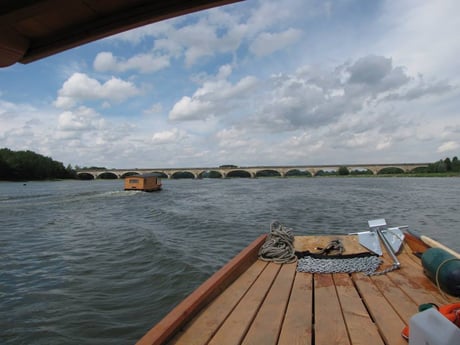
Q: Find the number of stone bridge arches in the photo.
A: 13